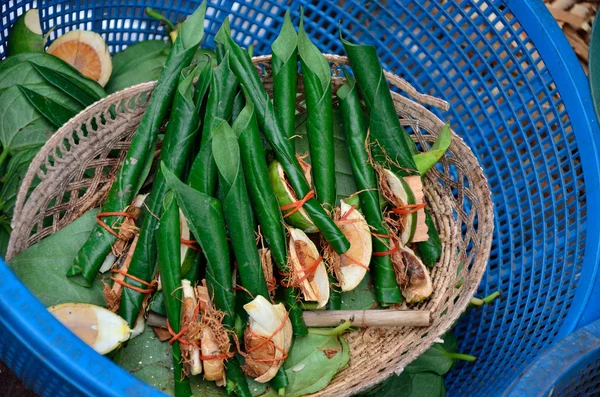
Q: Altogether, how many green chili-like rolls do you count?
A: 13